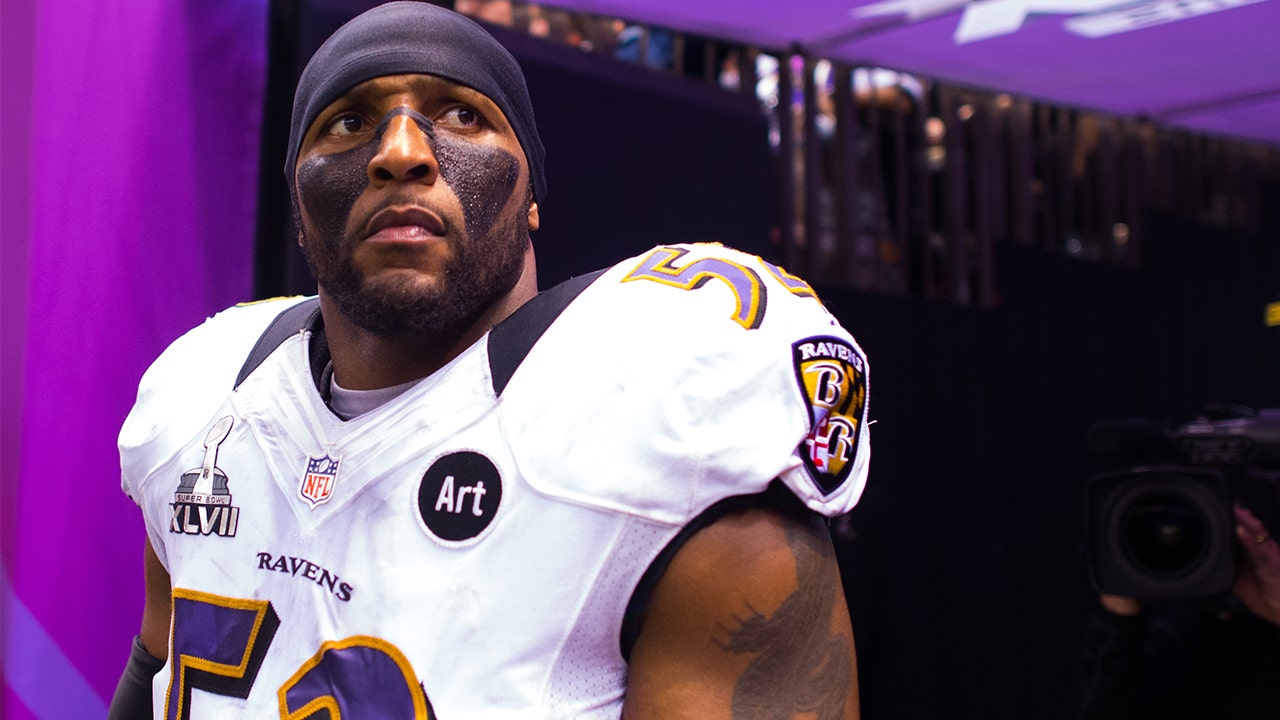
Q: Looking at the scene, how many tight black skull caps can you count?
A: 1